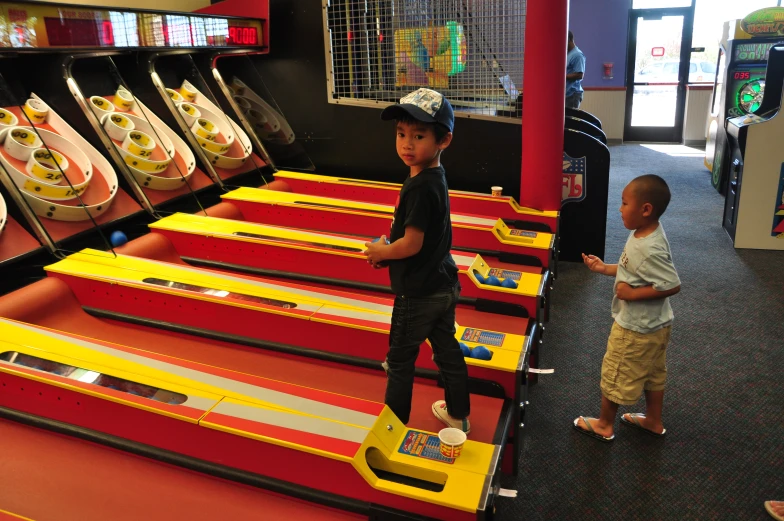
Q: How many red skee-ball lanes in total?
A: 5